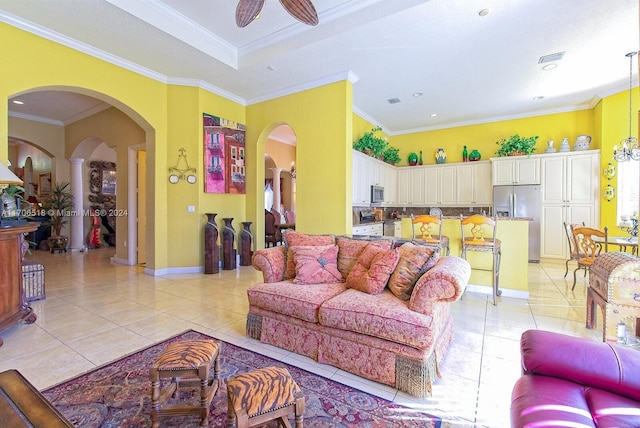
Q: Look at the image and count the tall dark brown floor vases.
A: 3